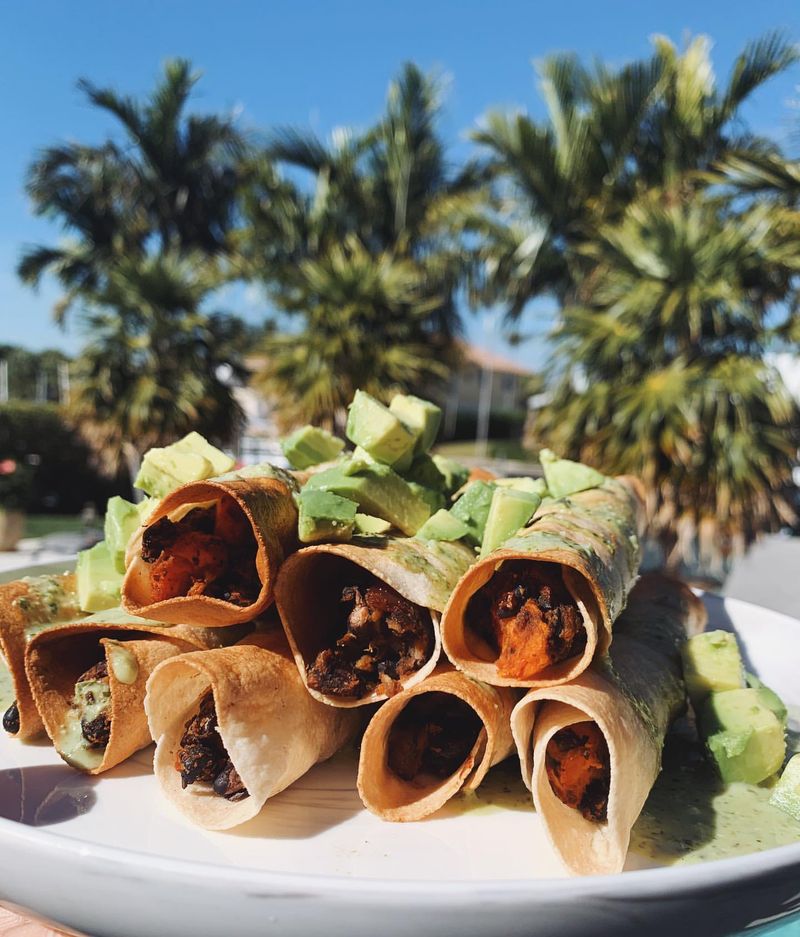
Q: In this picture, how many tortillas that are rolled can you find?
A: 8